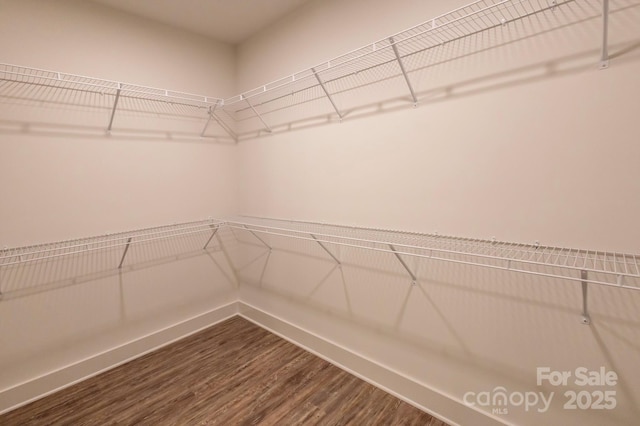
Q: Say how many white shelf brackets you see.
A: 12